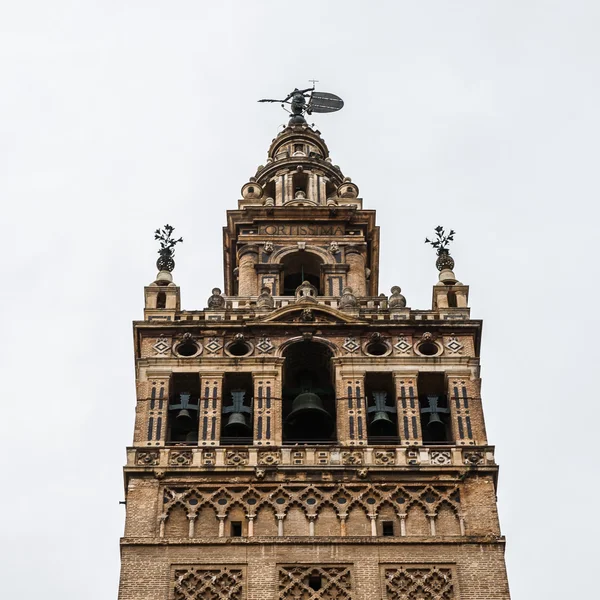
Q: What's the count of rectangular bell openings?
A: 4